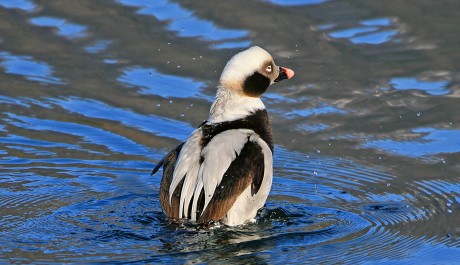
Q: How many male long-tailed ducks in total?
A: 1